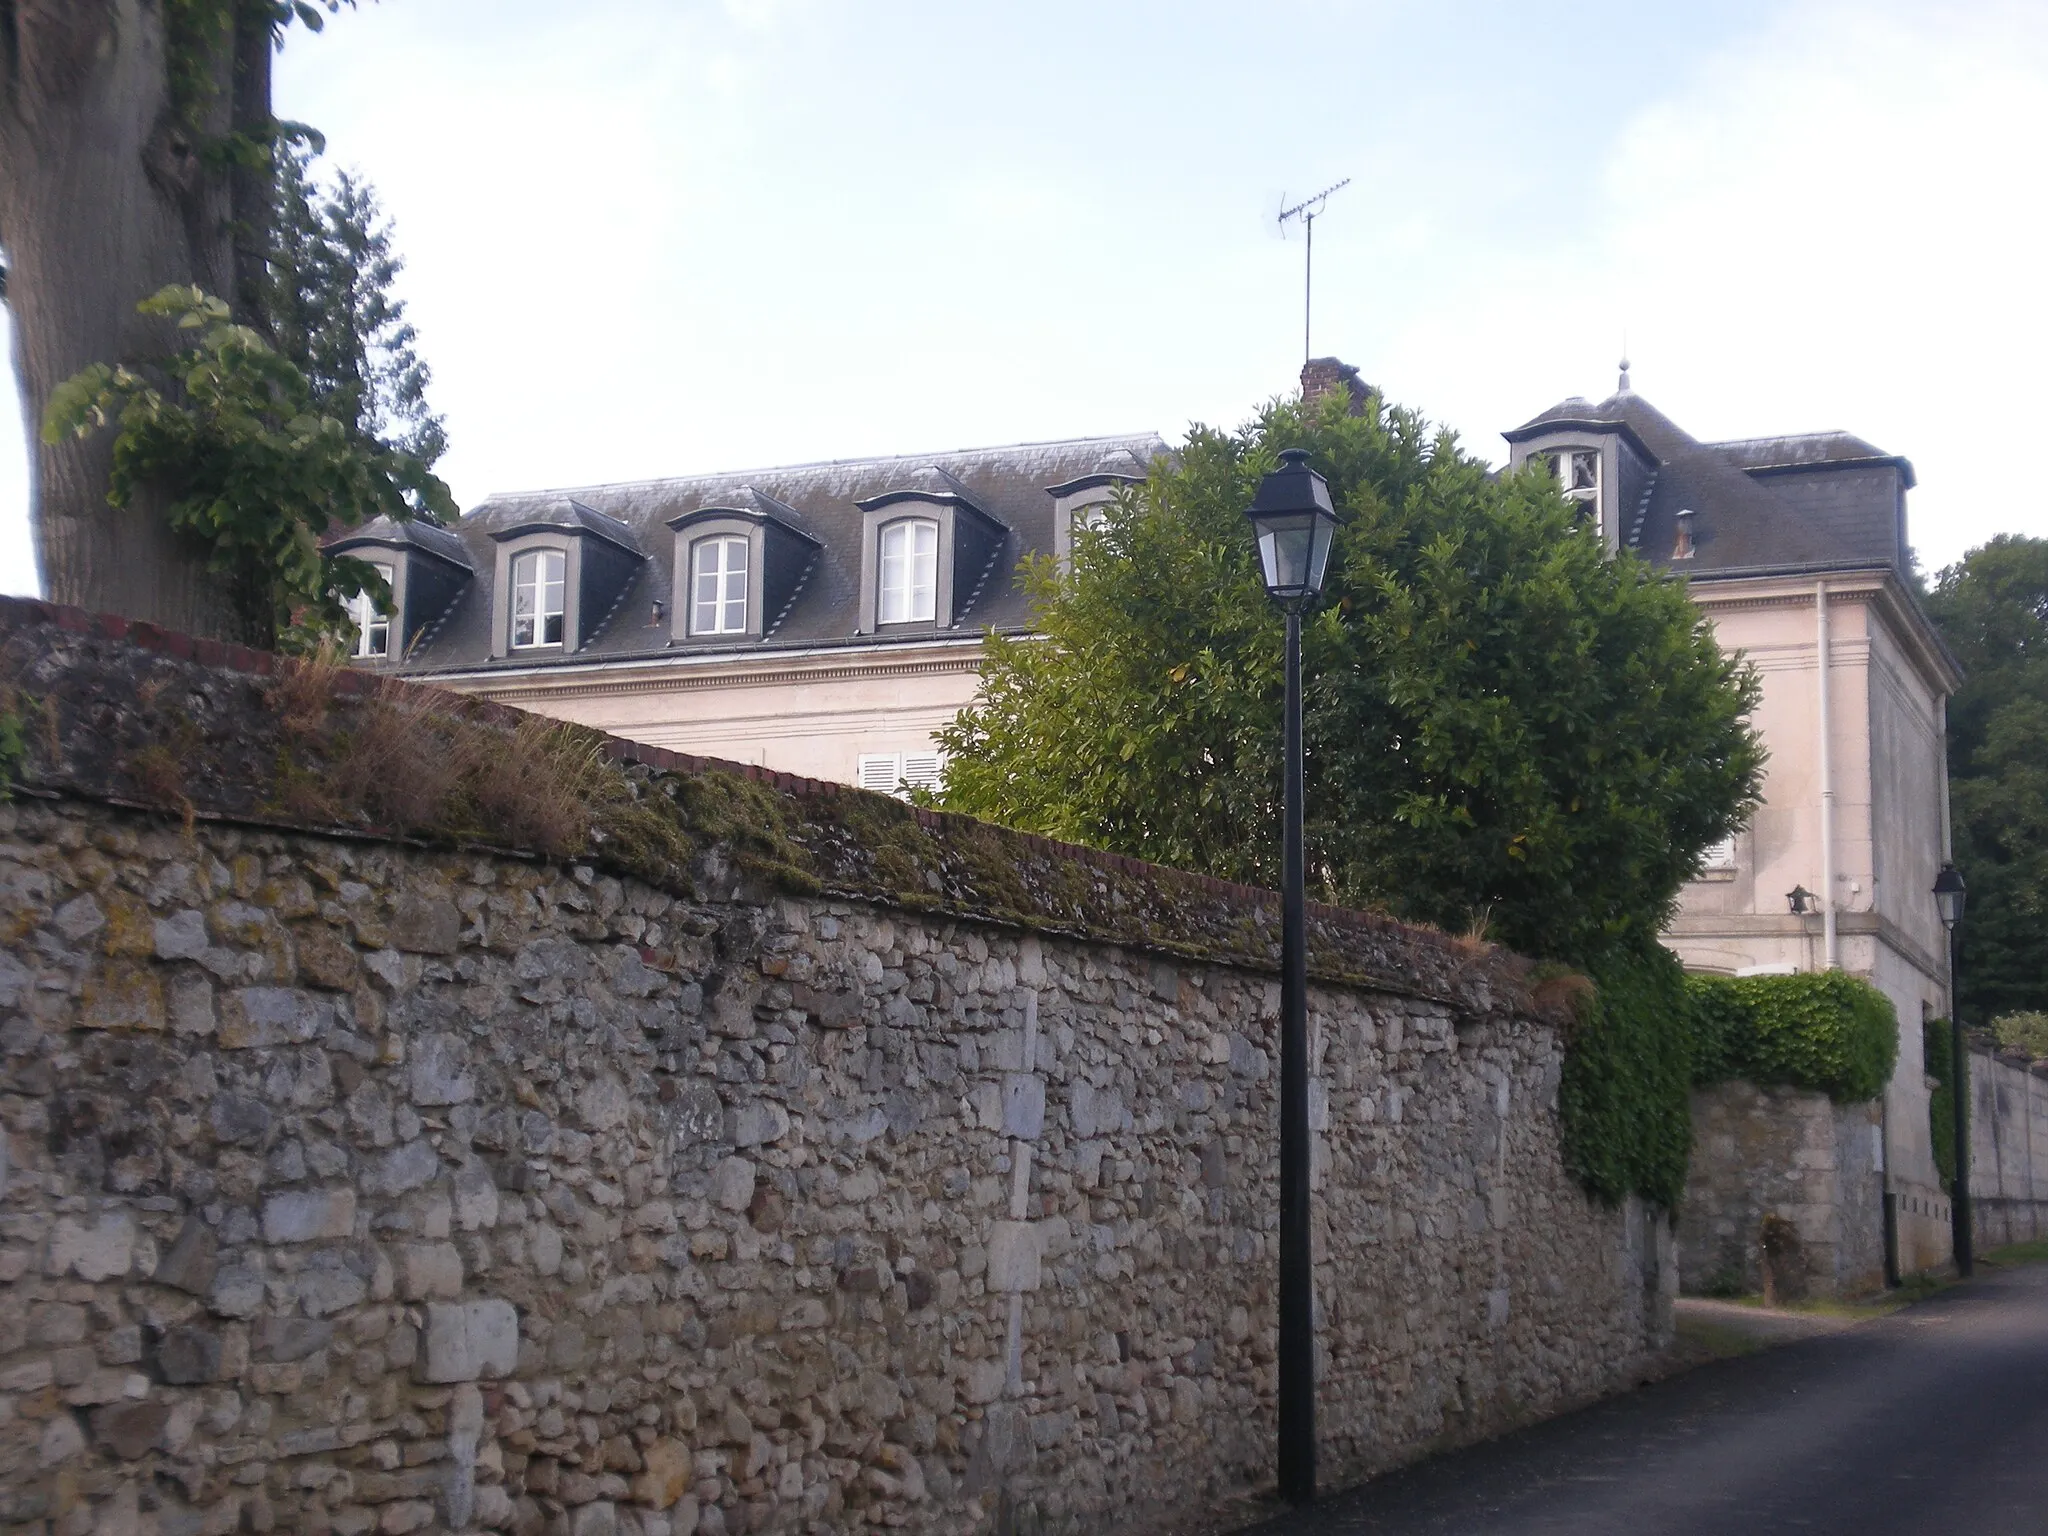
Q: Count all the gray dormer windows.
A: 6